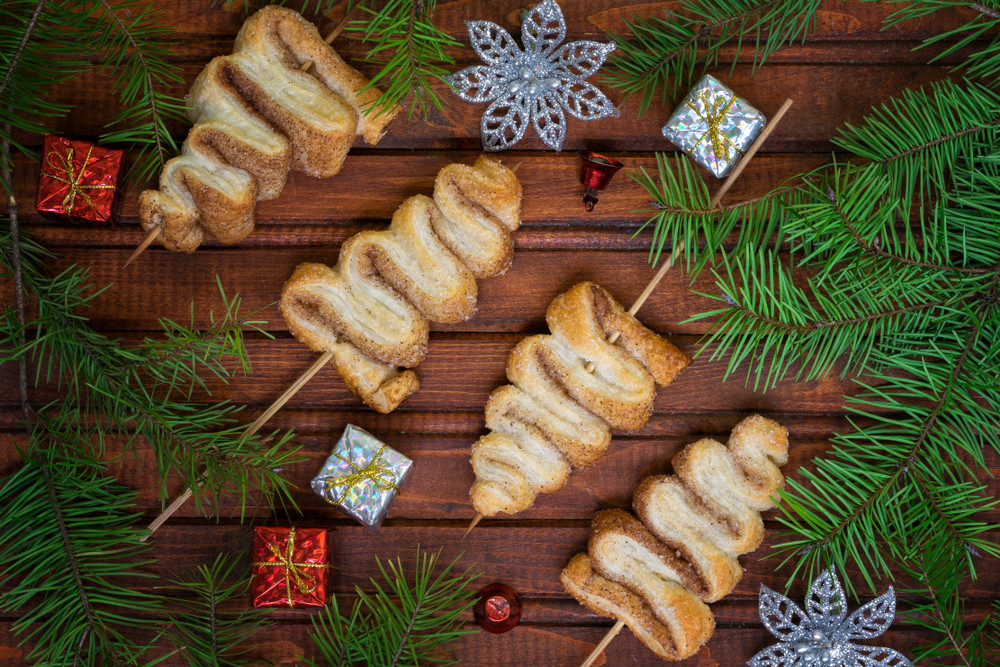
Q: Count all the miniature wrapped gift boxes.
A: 4